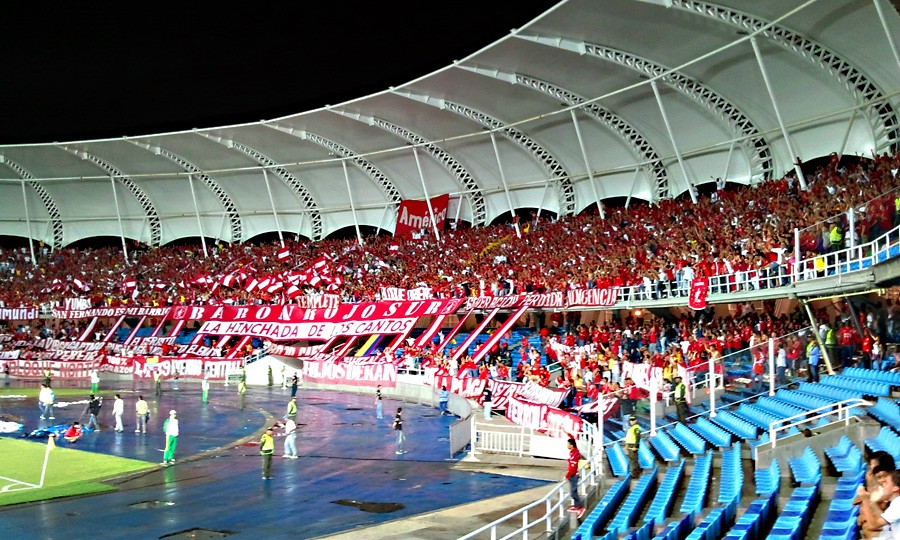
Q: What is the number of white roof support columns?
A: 11